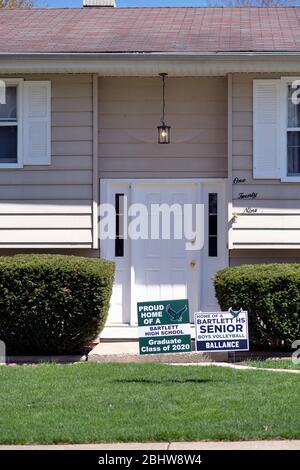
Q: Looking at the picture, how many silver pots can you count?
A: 0